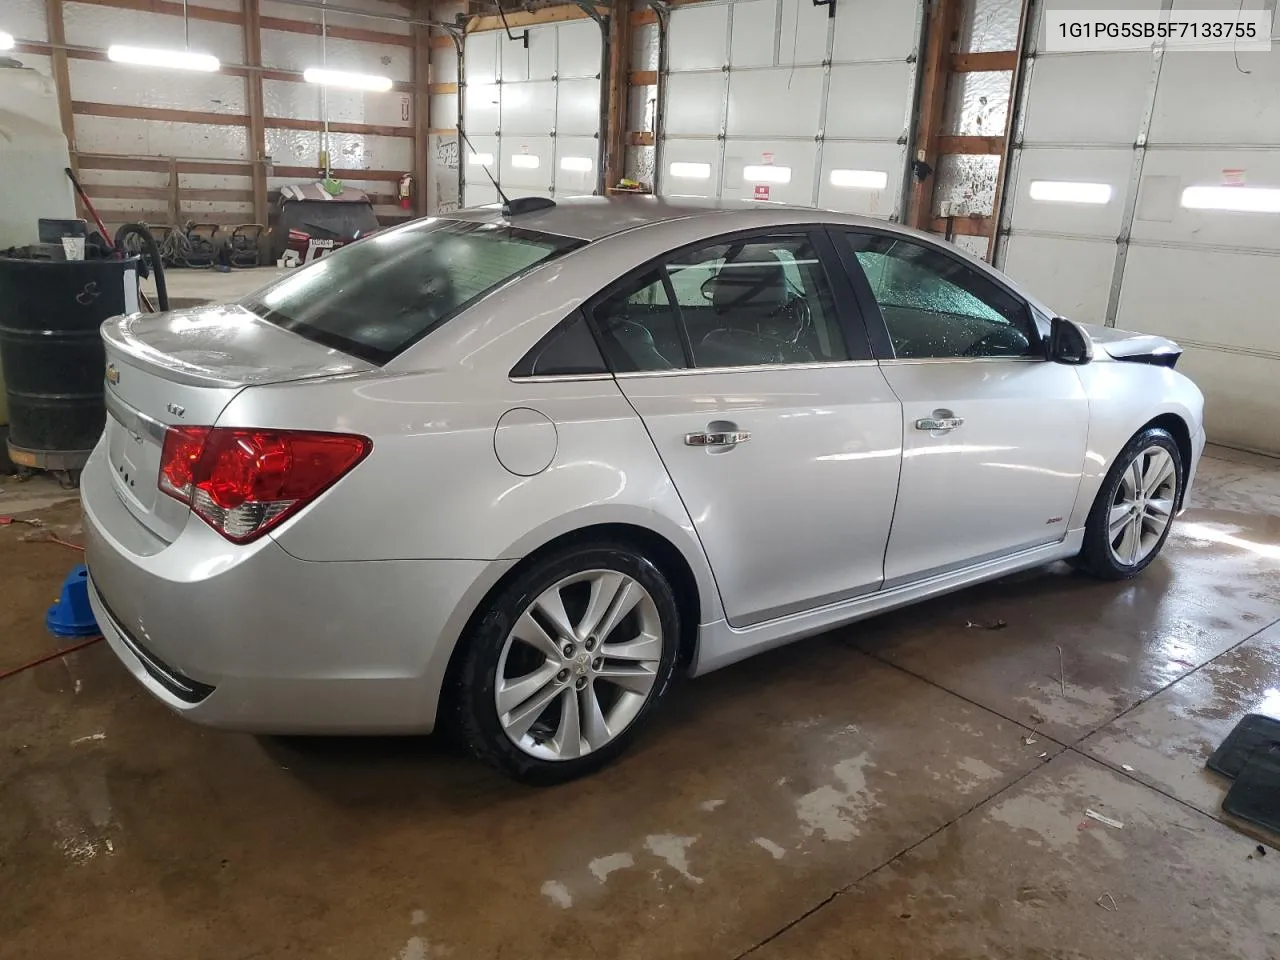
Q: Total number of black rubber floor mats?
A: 2